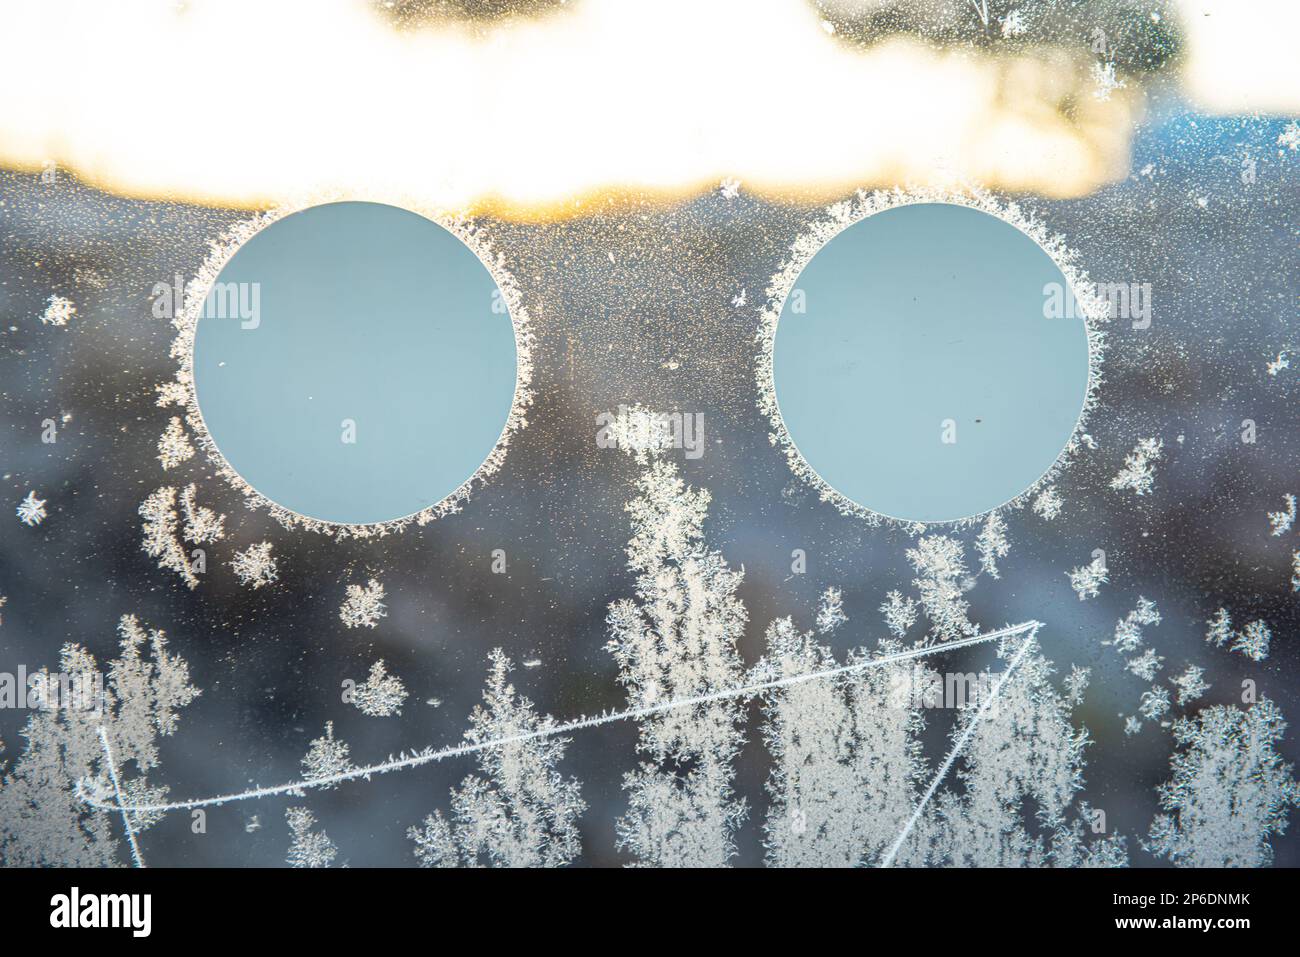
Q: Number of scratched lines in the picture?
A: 3